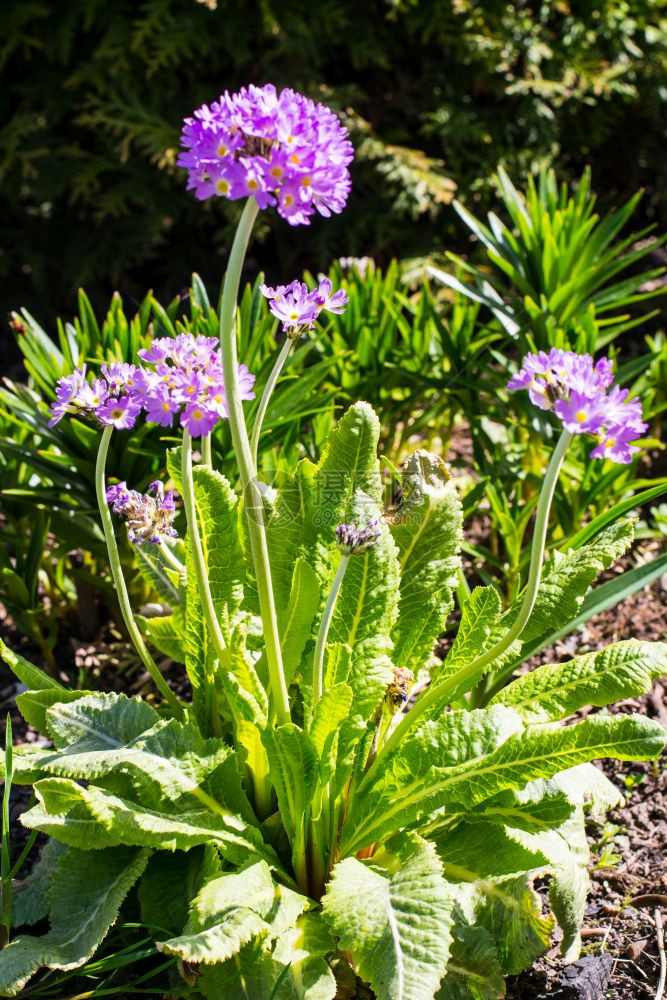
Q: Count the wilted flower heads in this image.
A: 2